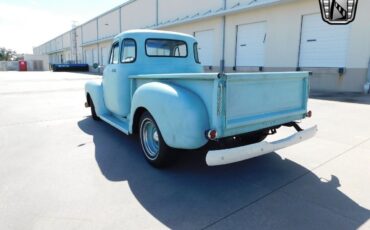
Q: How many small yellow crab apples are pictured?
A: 0